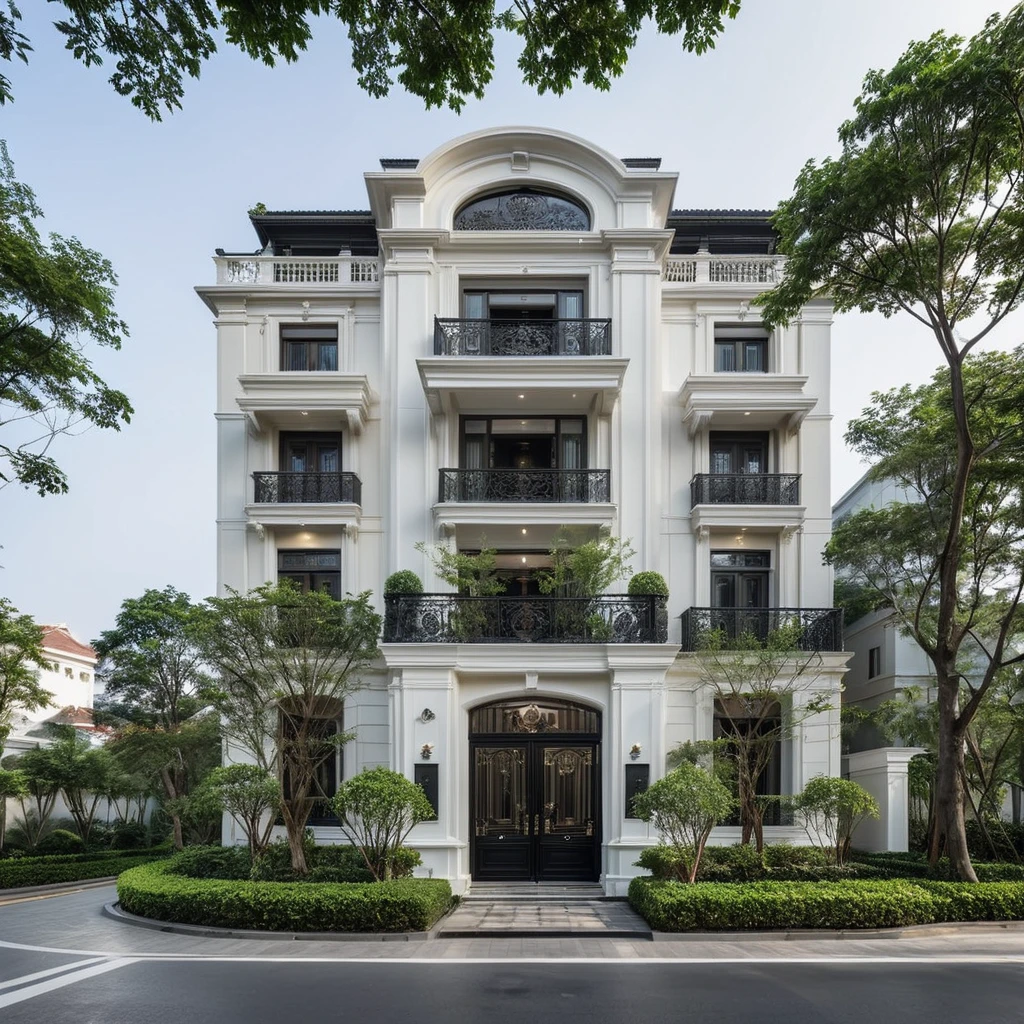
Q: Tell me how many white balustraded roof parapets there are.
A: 2